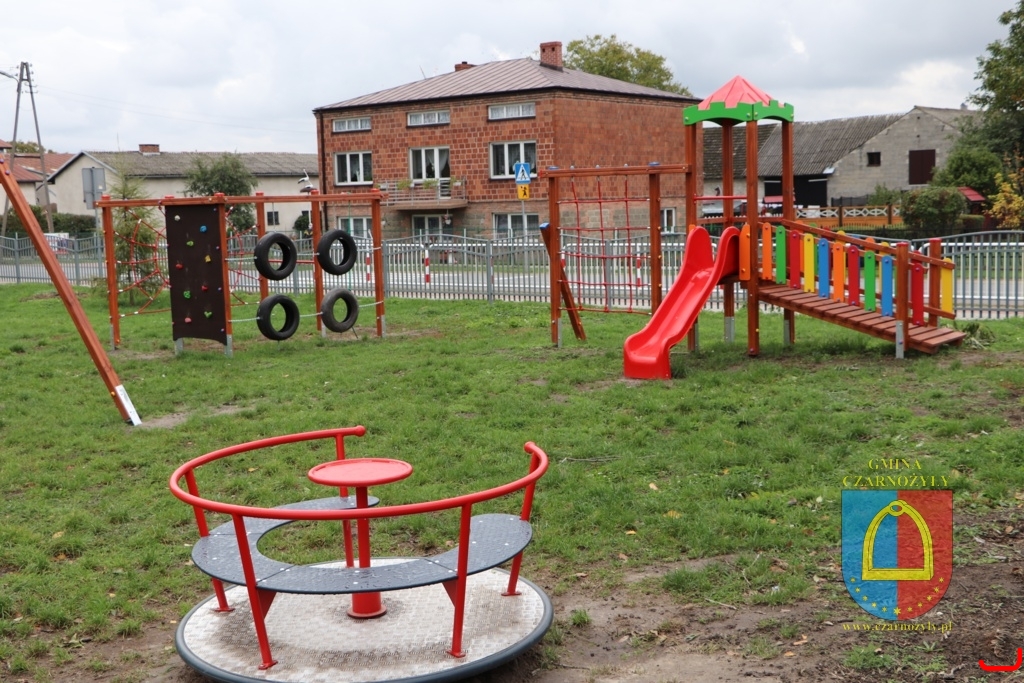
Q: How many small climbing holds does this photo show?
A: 9